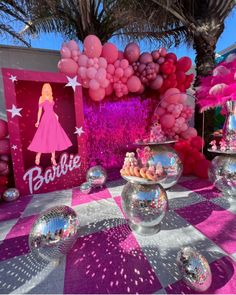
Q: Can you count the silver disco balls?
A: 8